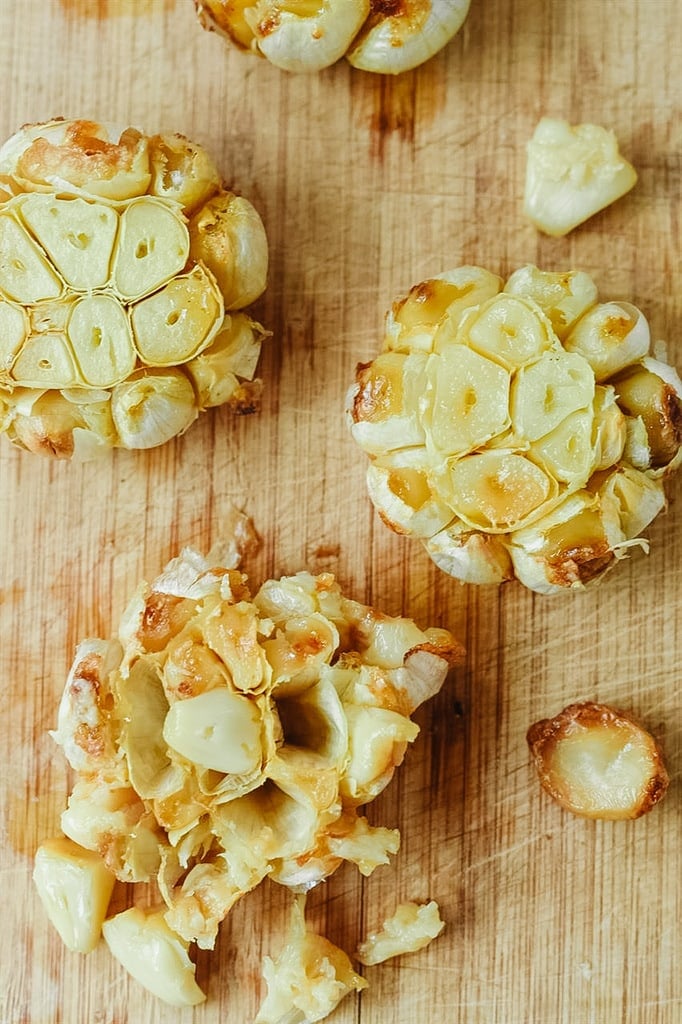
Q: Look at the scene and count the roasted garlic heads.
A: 4